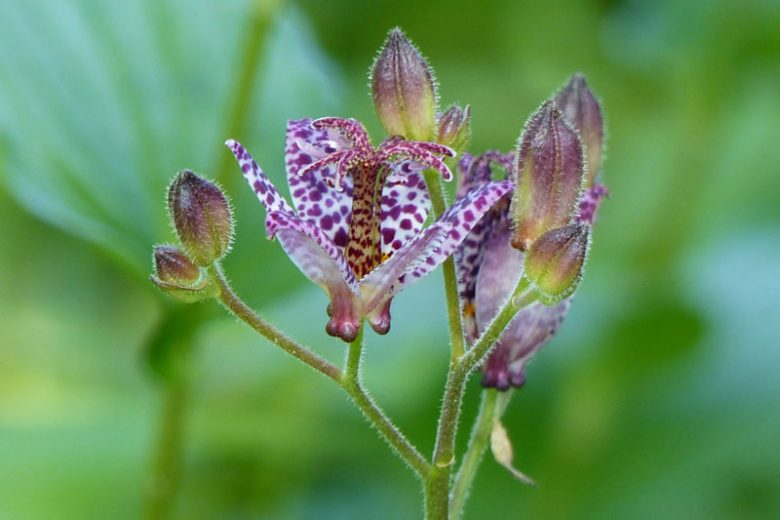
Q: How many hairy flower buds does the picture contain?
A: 7